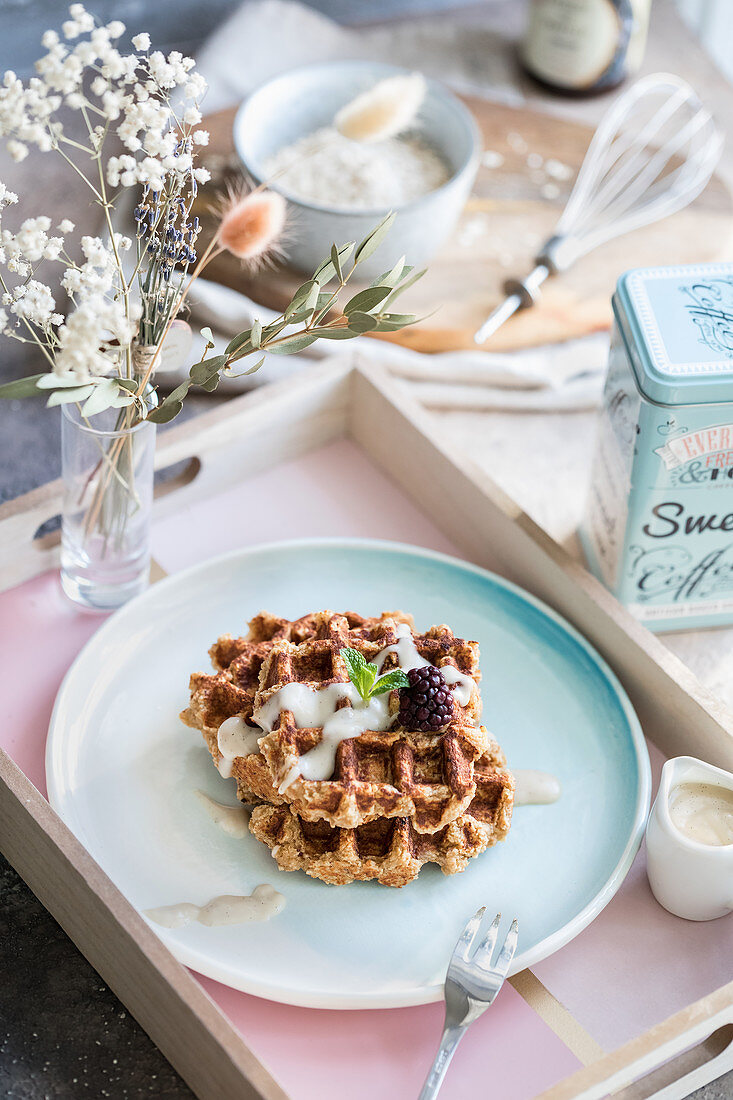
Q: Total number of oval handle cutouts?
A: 2